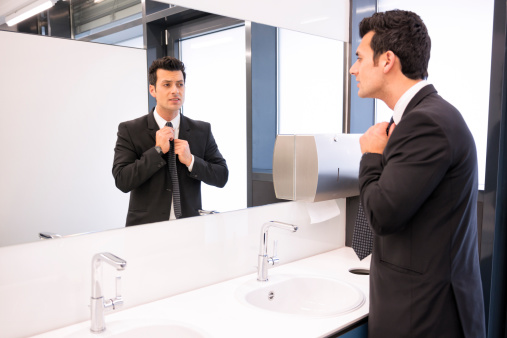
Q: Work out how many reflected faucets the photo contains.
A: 2